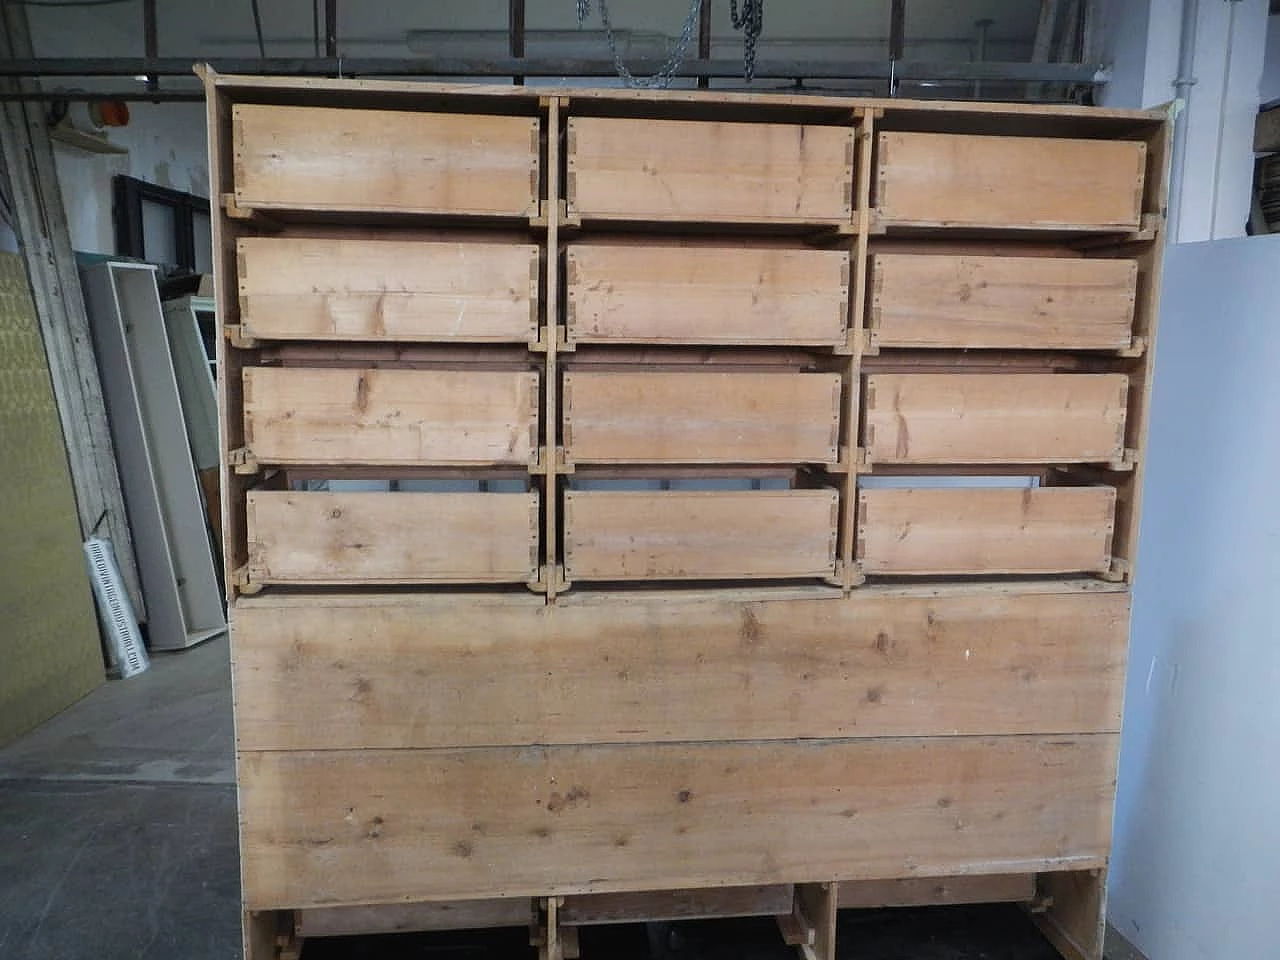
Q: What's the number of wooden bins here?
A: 12